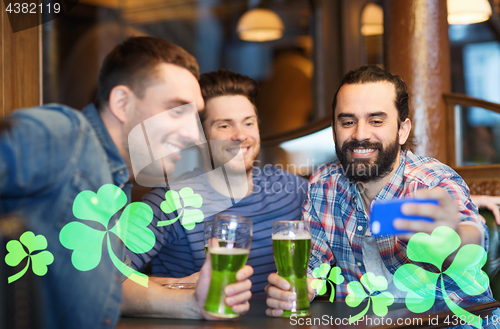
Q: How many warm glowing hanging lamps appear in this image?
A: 3